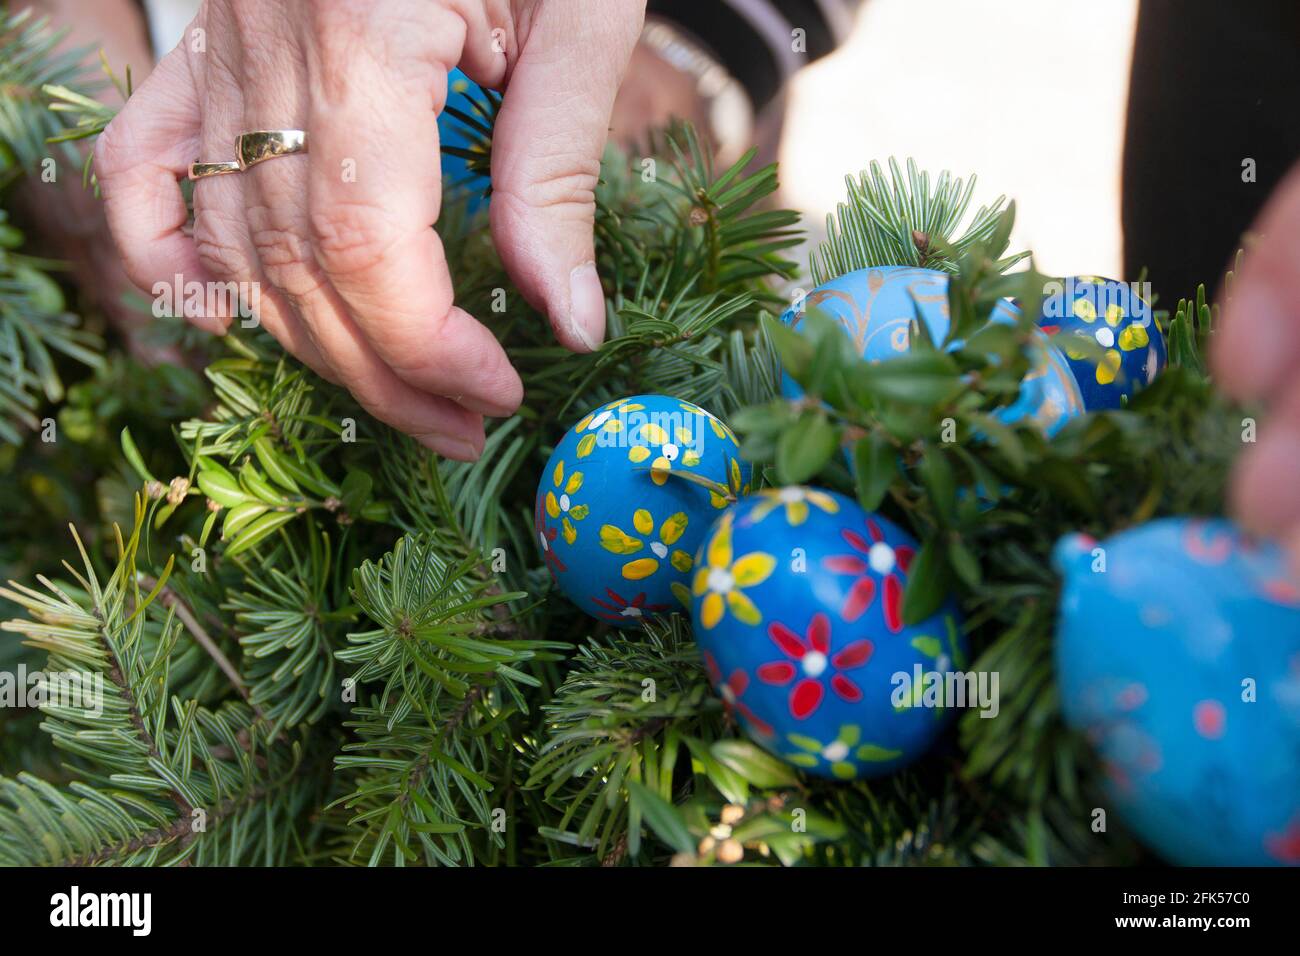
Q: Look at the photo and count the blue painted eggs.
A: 6